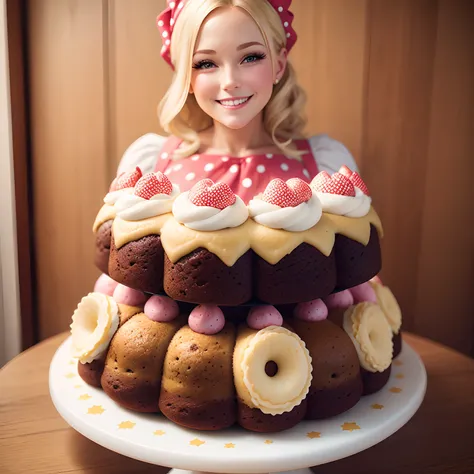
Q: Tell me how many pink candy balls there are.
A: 8